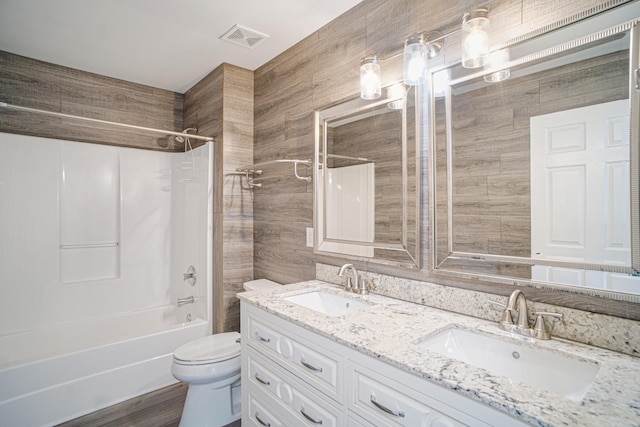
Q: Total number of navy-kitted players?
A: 0